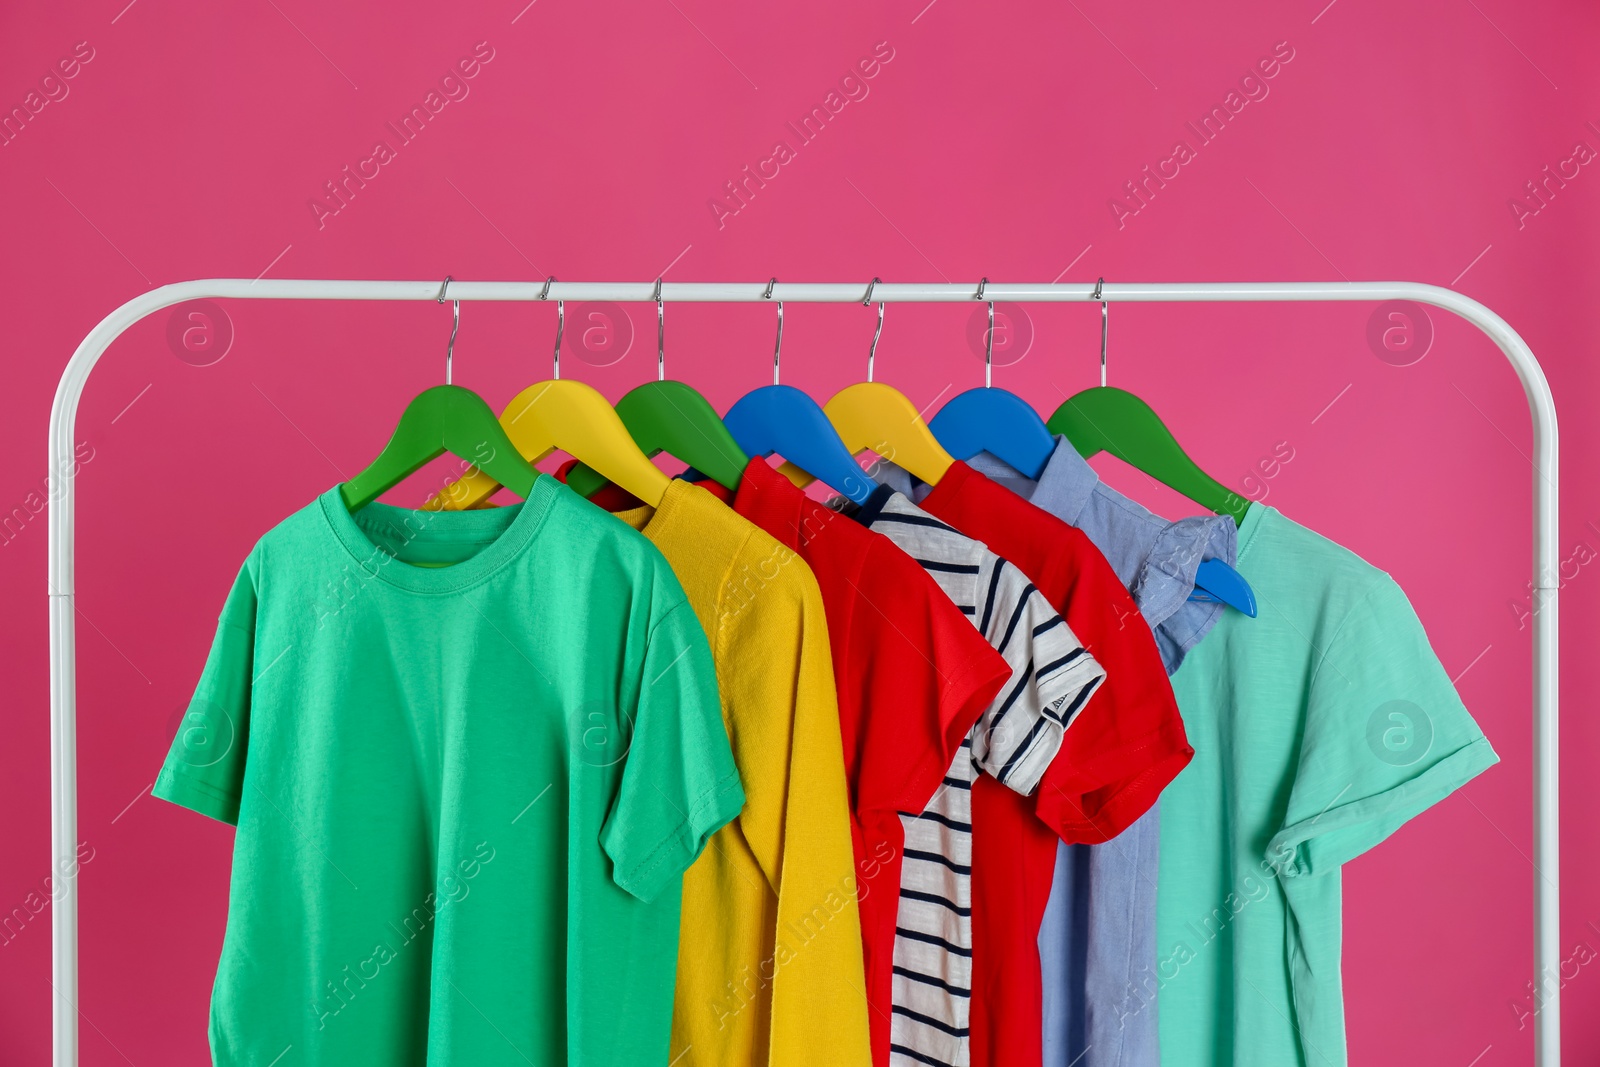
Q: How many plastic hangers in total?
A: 7